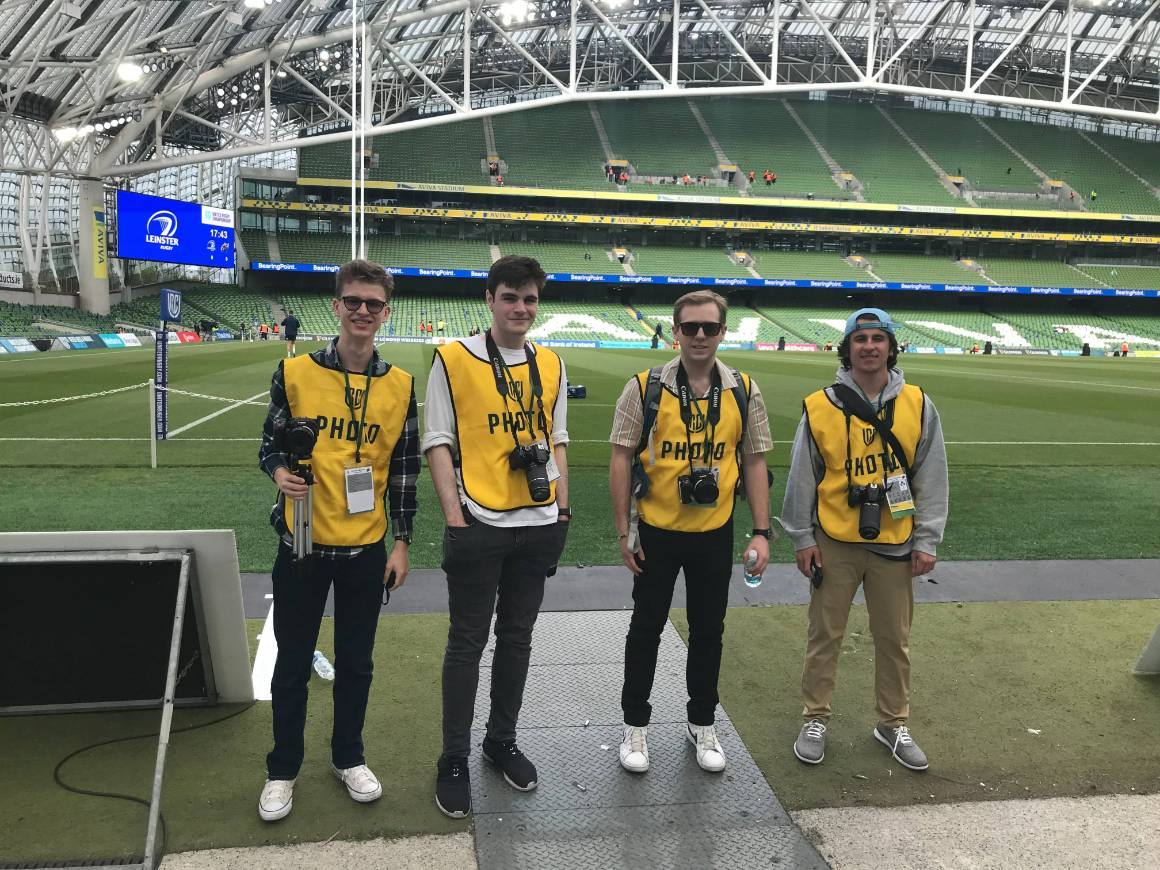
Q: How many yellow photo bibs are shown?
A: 4